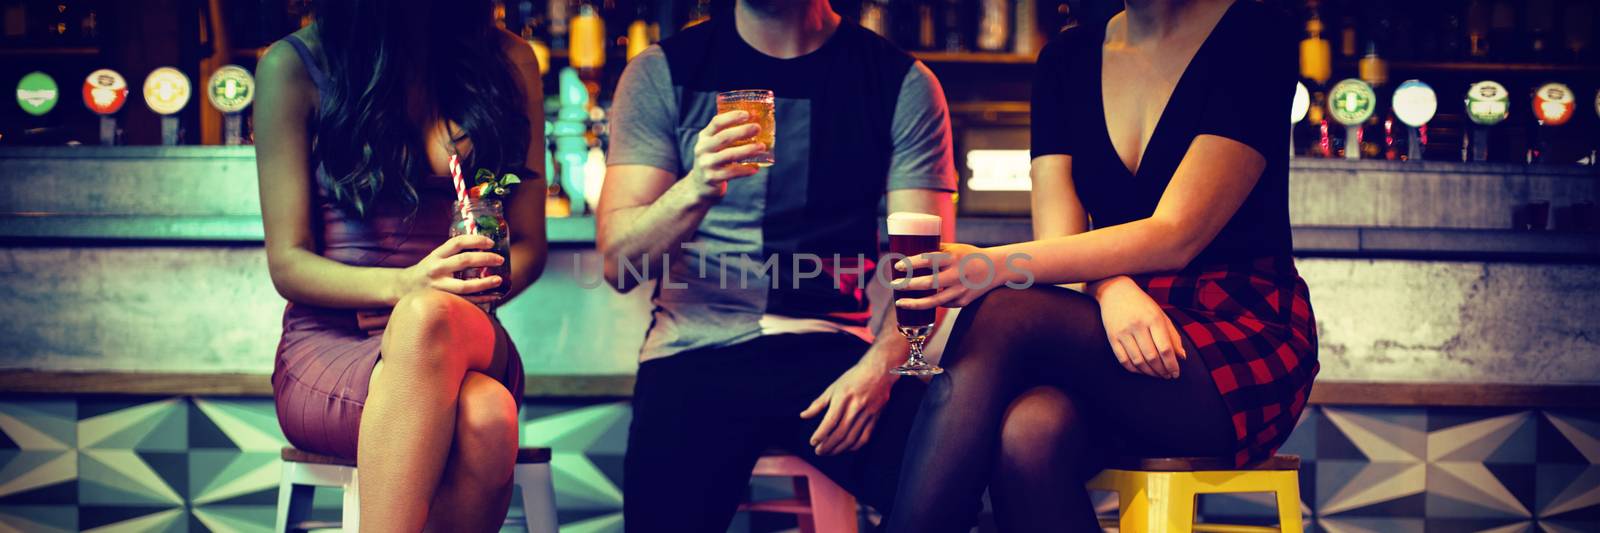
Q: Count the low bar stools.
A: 3